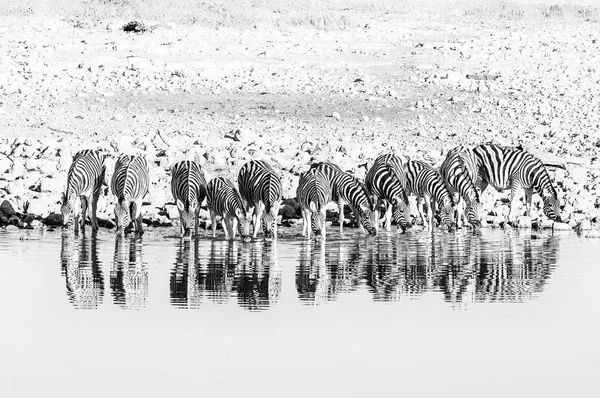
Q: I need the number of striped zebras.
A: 11